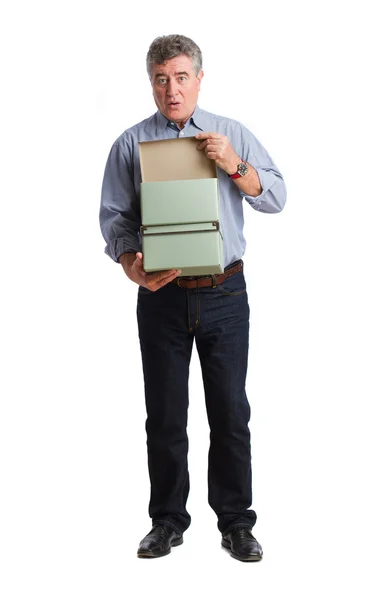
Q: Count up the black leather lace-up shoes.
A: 2